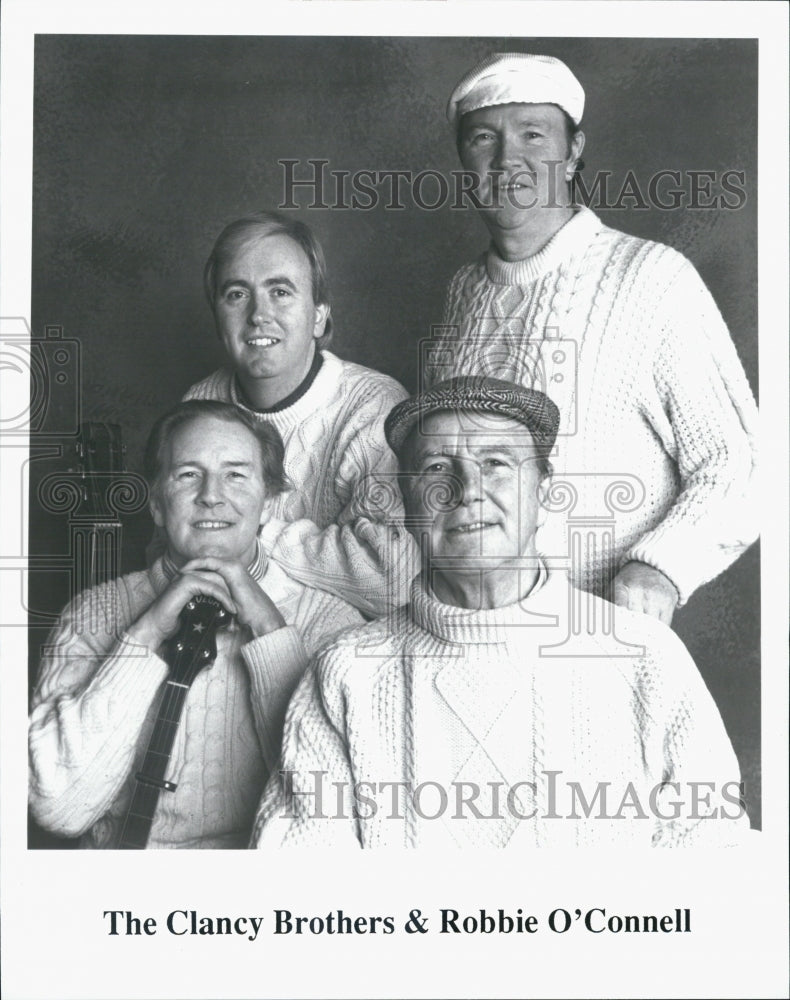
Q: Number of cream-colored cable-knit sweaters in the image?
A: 4